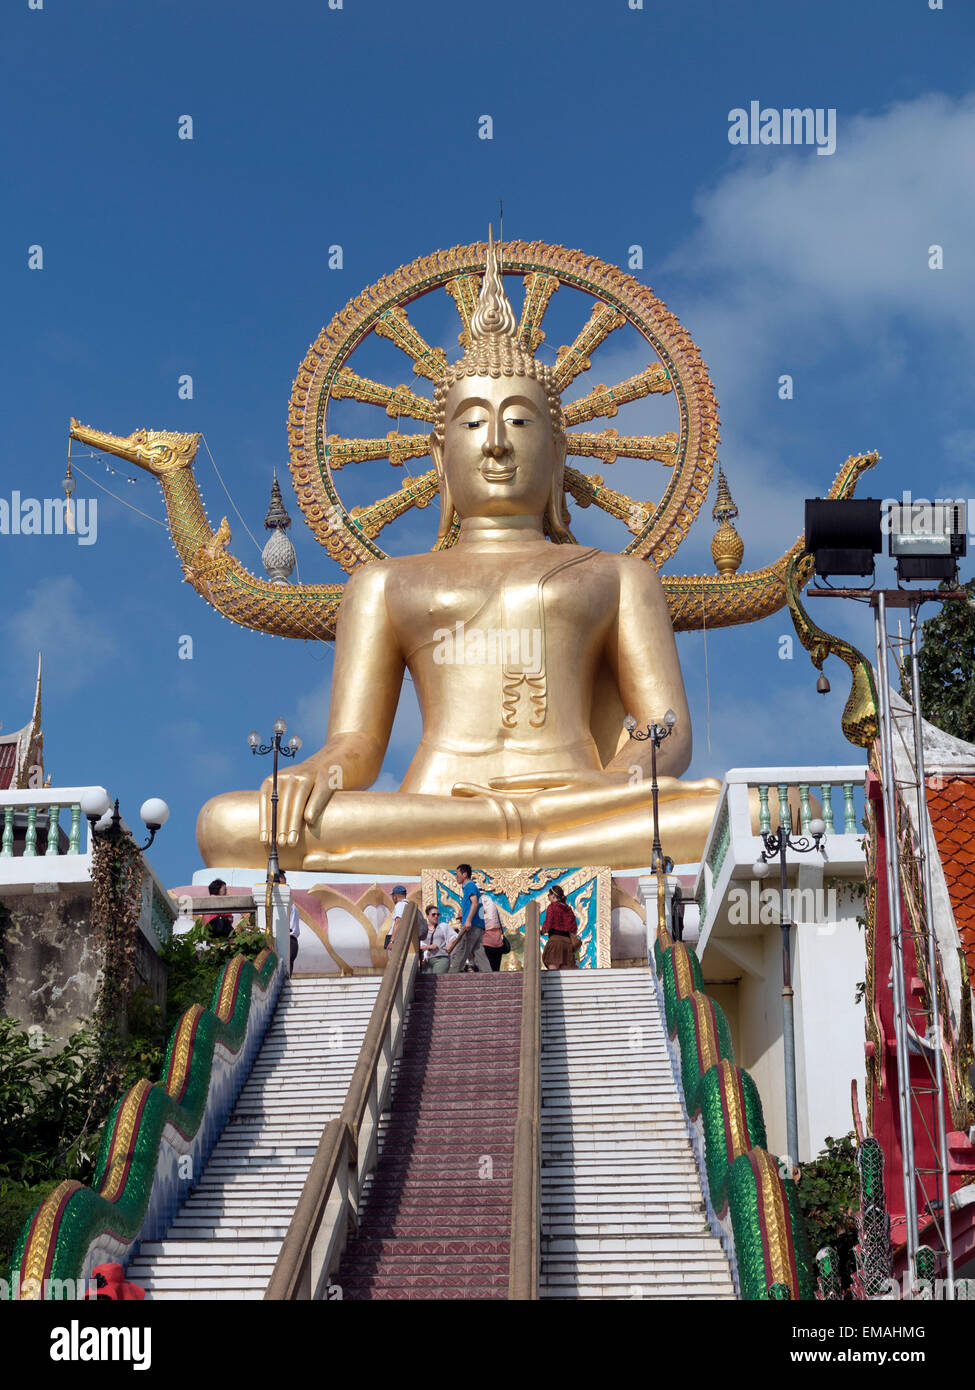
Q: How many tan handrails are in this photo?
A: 2